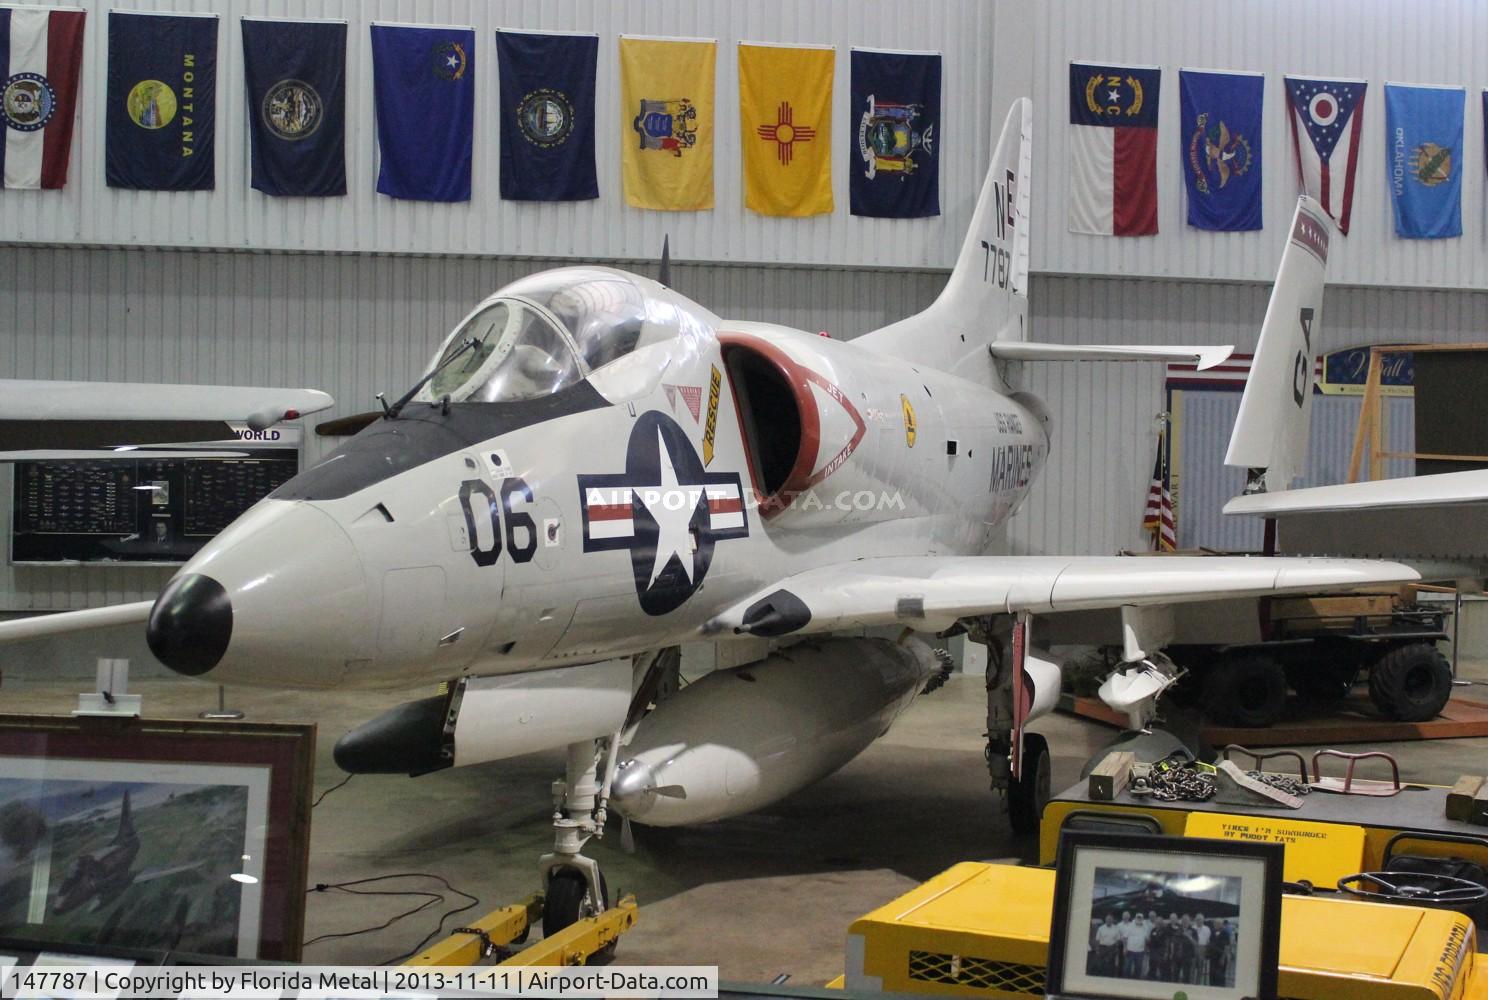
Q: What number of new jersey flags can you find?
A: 1